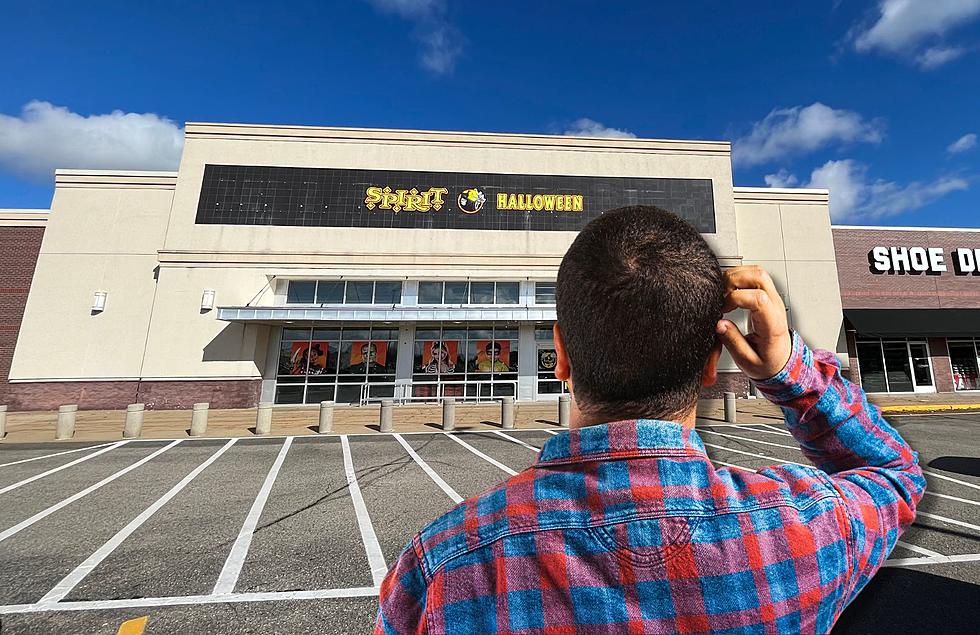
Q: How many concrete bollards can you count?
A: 11